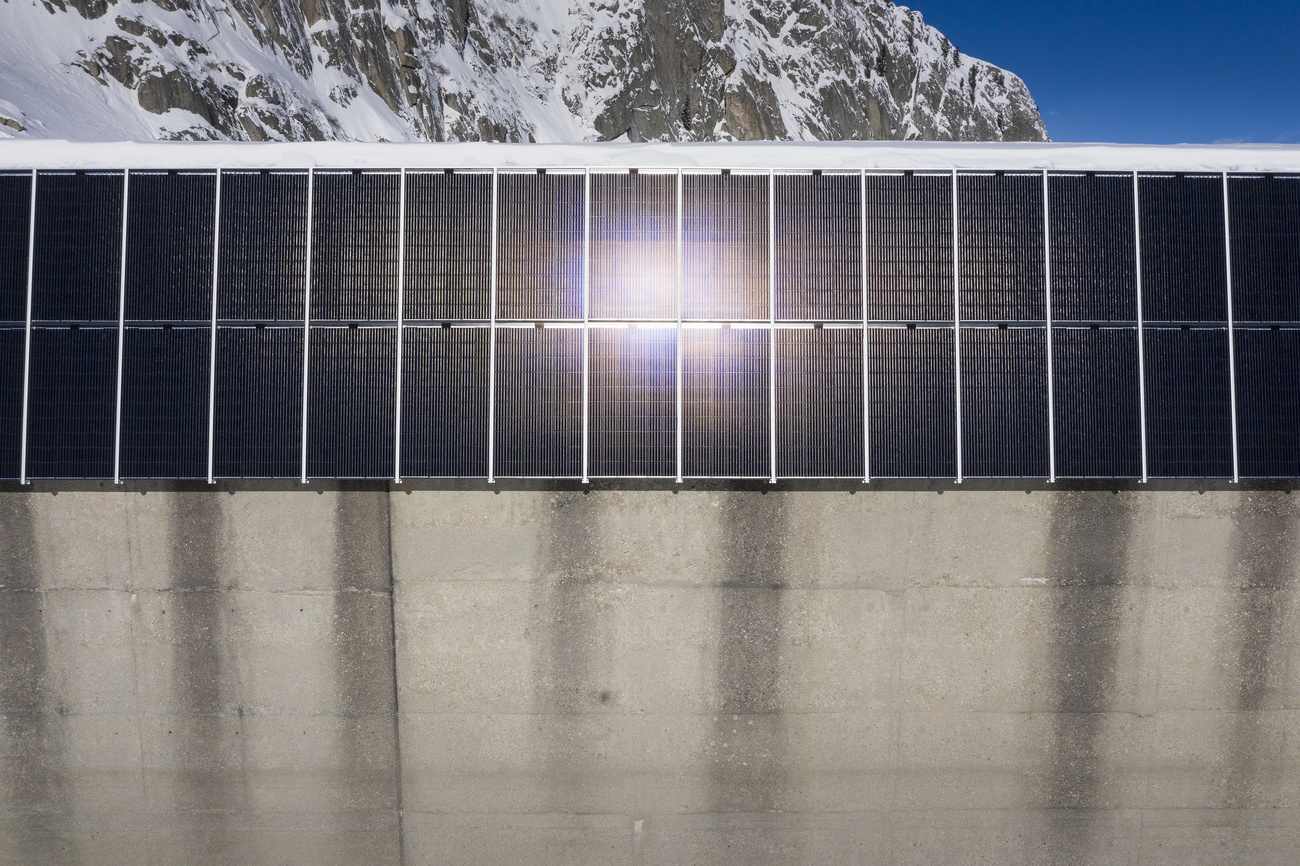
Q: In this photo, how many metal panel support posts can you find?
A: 14